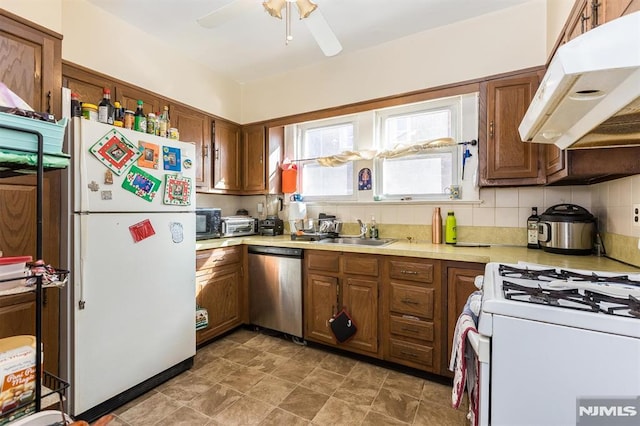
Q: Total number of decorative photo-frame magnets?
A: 5